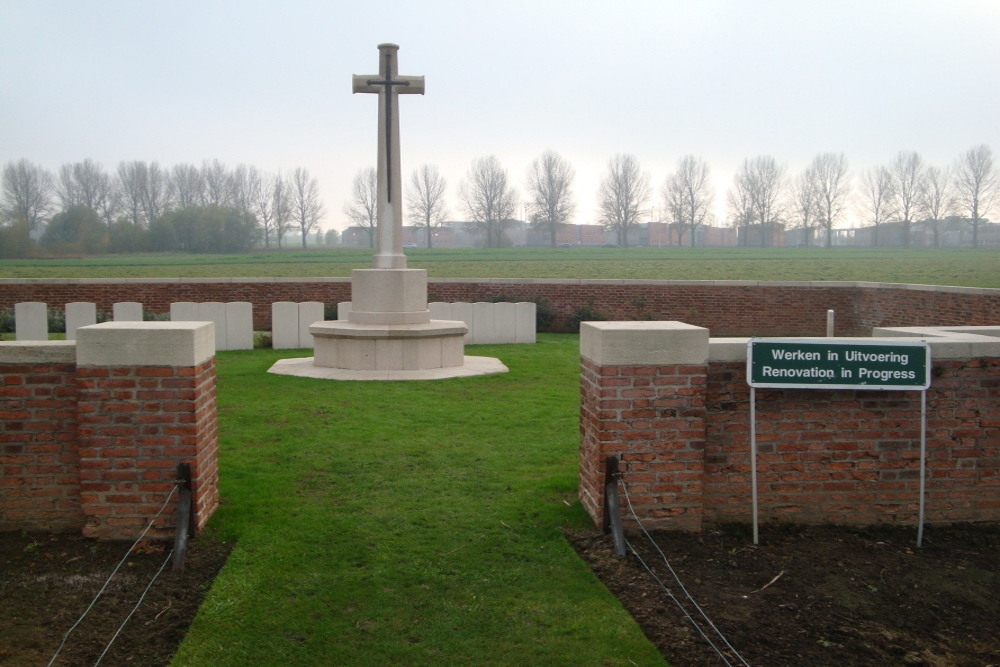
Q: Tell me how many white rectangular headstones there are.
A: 14